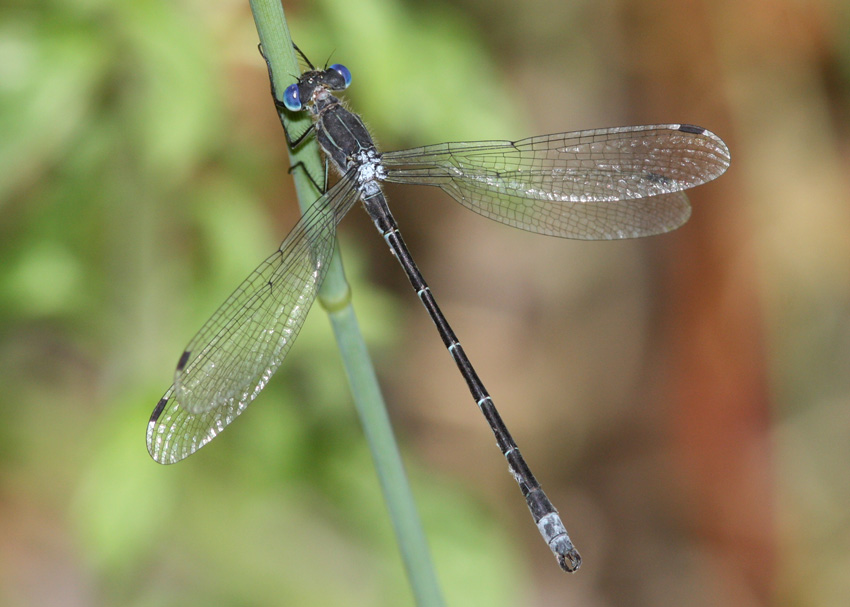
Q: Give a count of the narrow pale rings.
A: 5